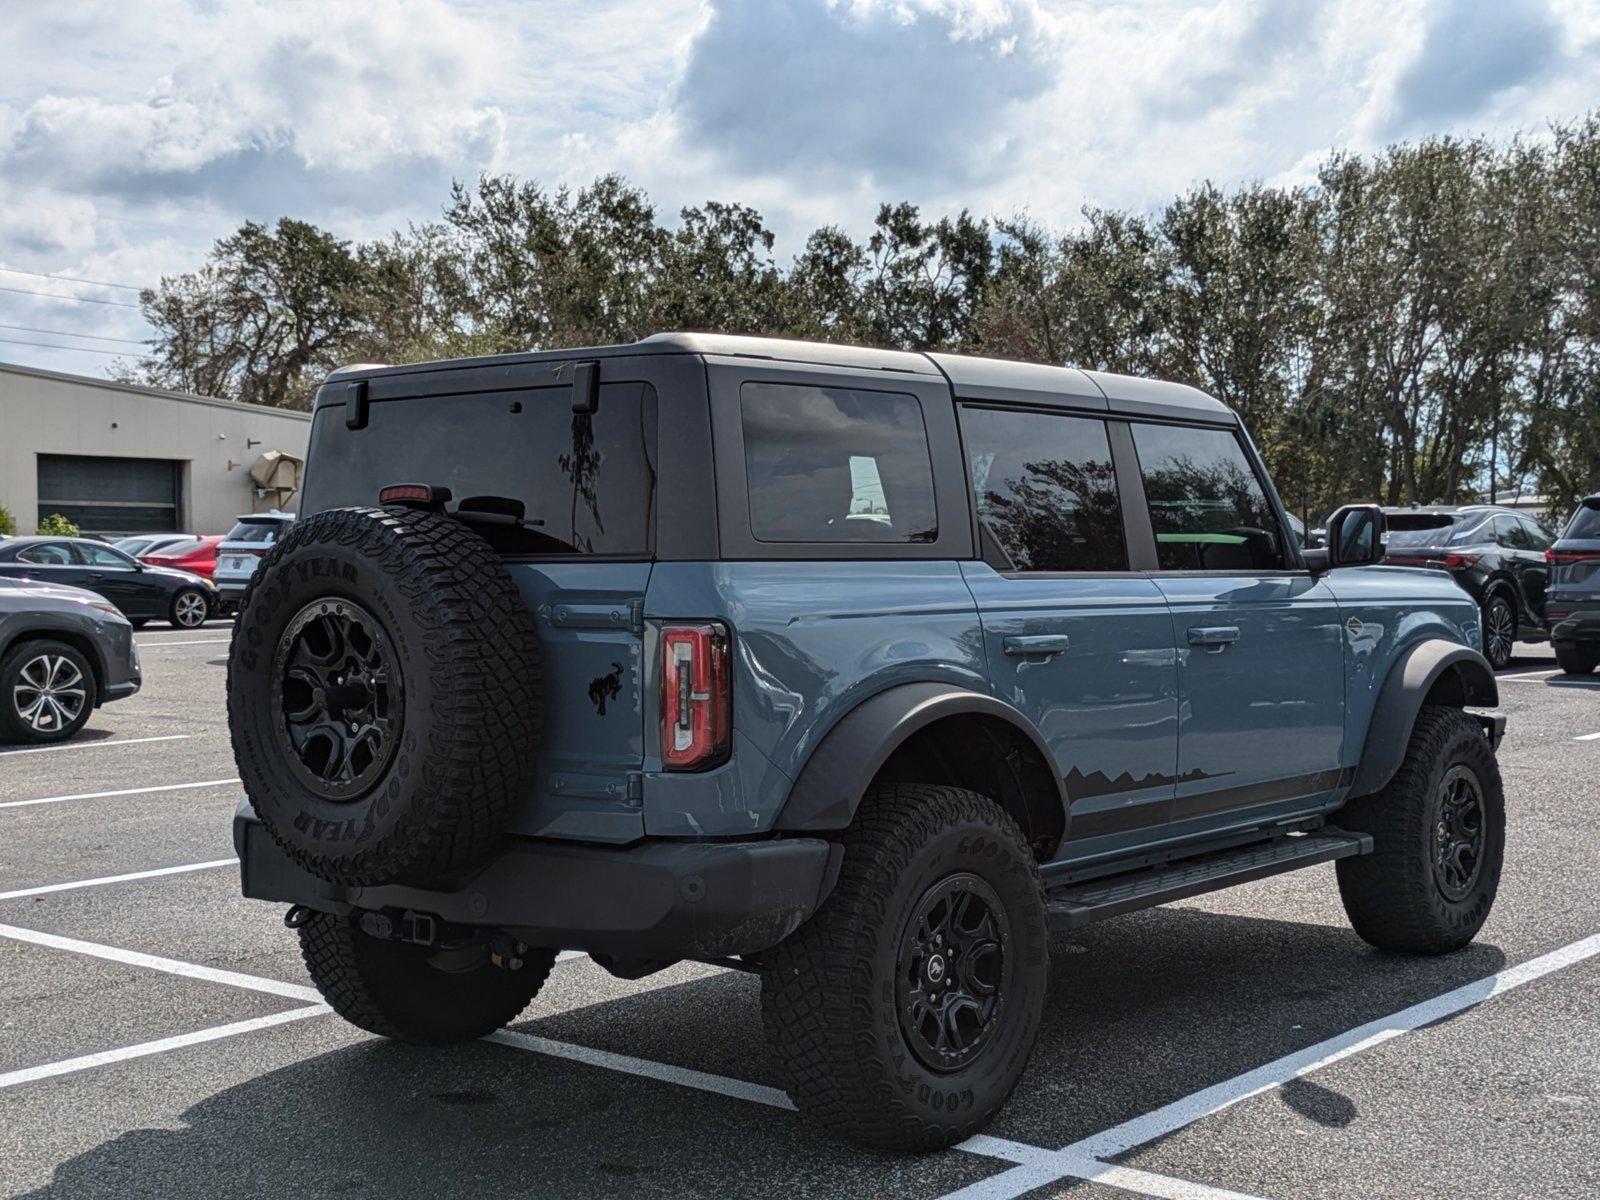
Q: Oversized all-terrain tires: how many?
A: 4